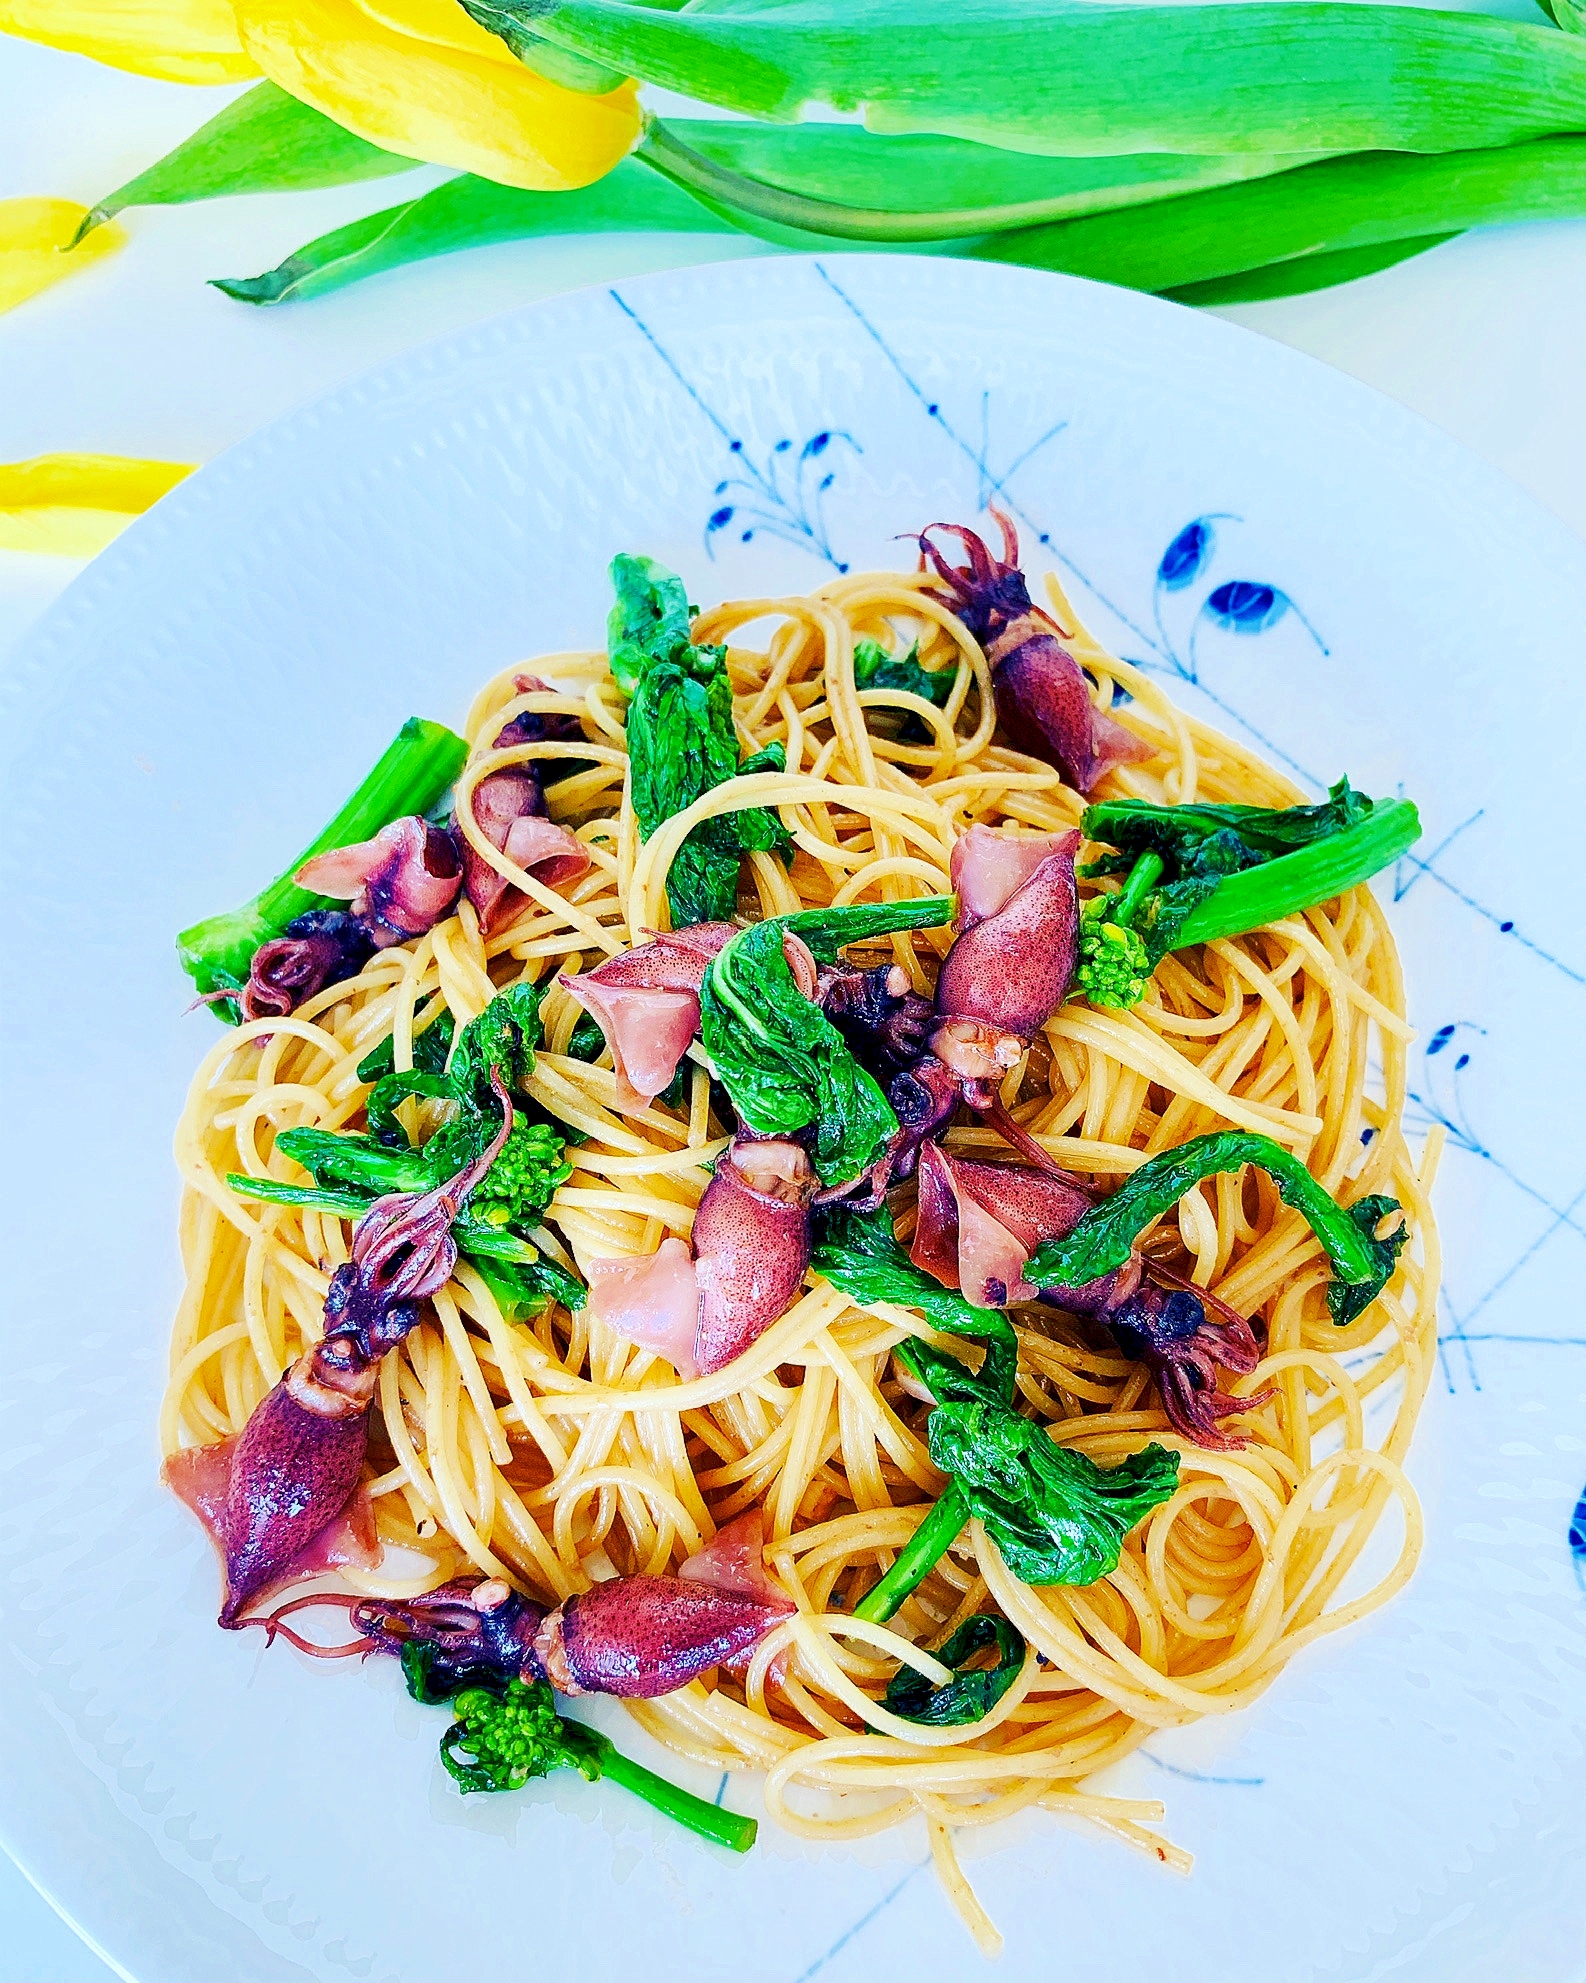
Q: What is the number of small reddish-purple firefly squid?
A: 9